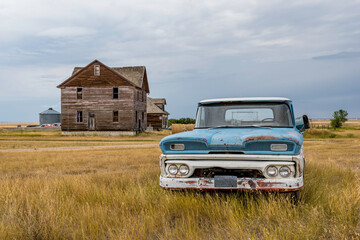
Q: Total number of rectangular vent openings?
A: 2